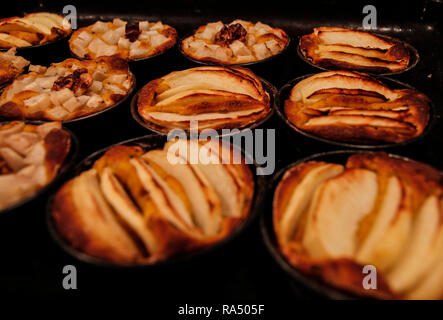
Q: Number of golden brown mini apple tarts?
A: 11